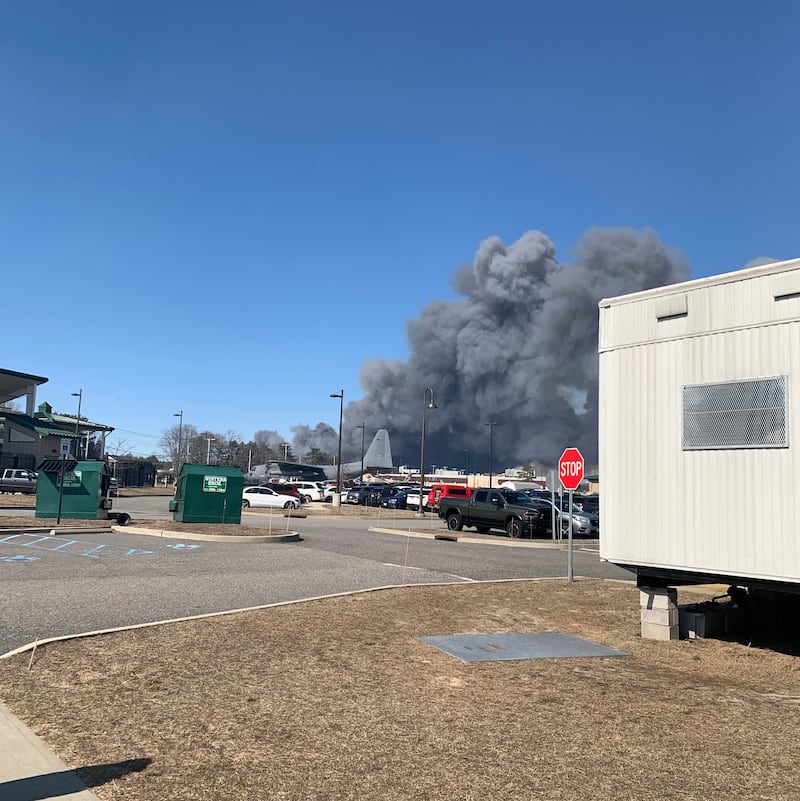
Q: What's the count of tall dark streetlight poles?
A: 6